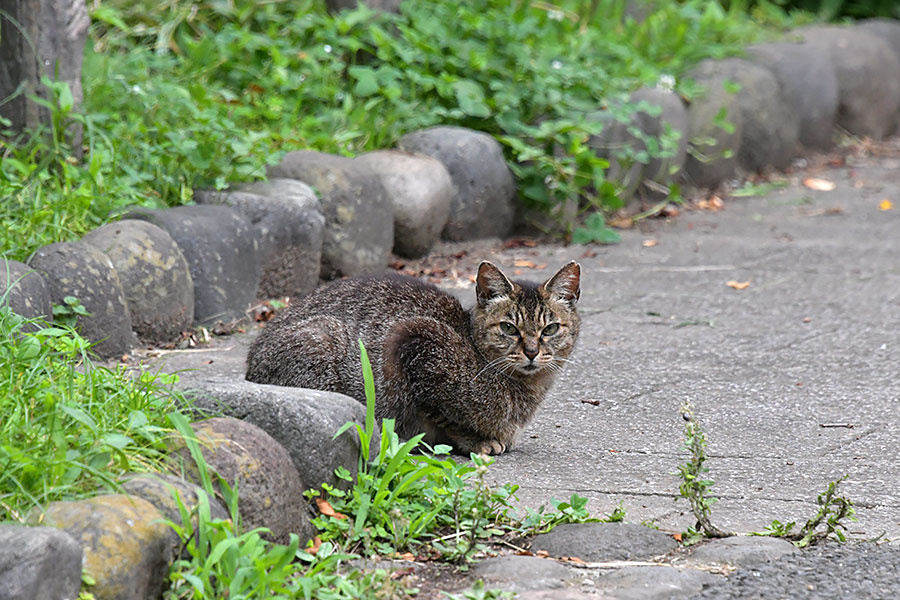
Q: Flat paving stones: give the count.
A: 4